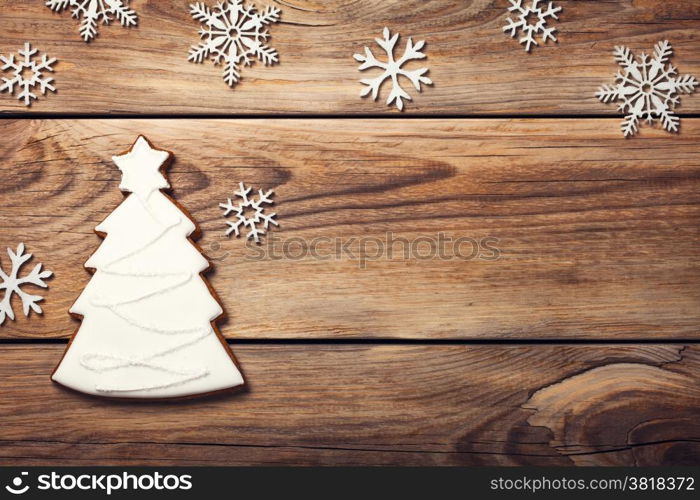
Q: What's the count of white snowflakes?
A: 8